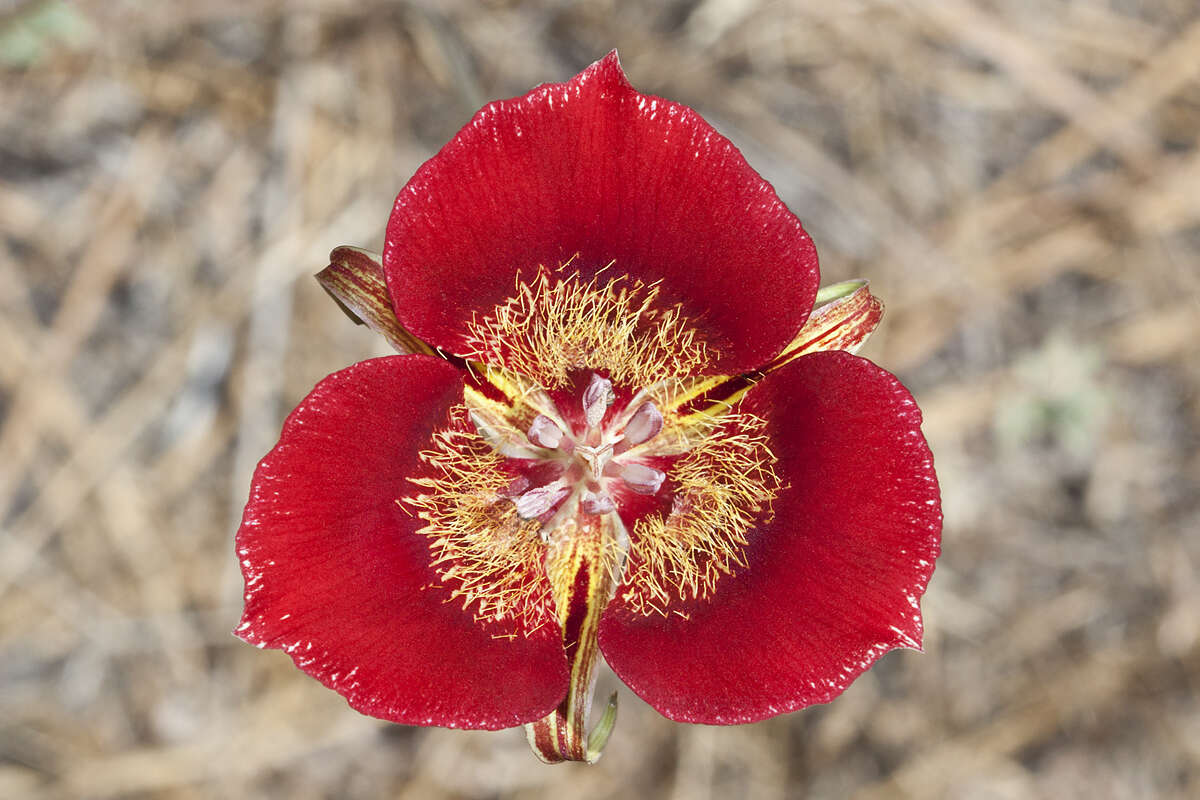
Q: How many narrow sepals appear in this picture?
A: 3